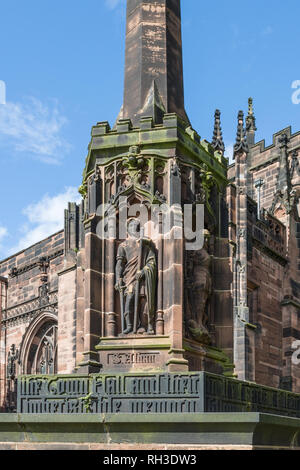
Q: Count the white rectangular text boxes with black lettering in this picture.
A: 0